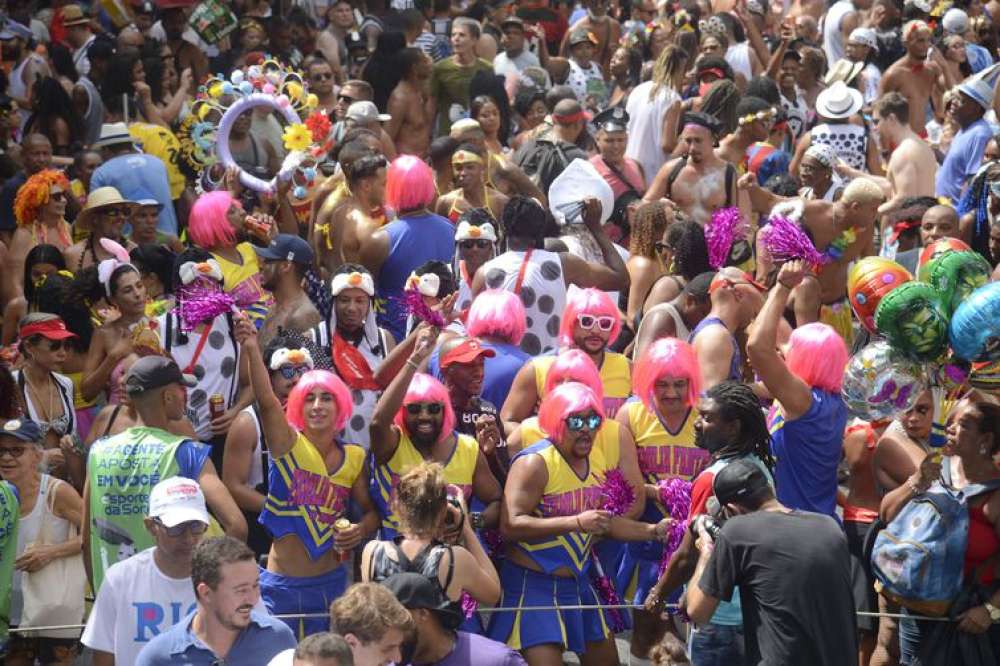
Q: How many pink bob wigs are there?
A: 10